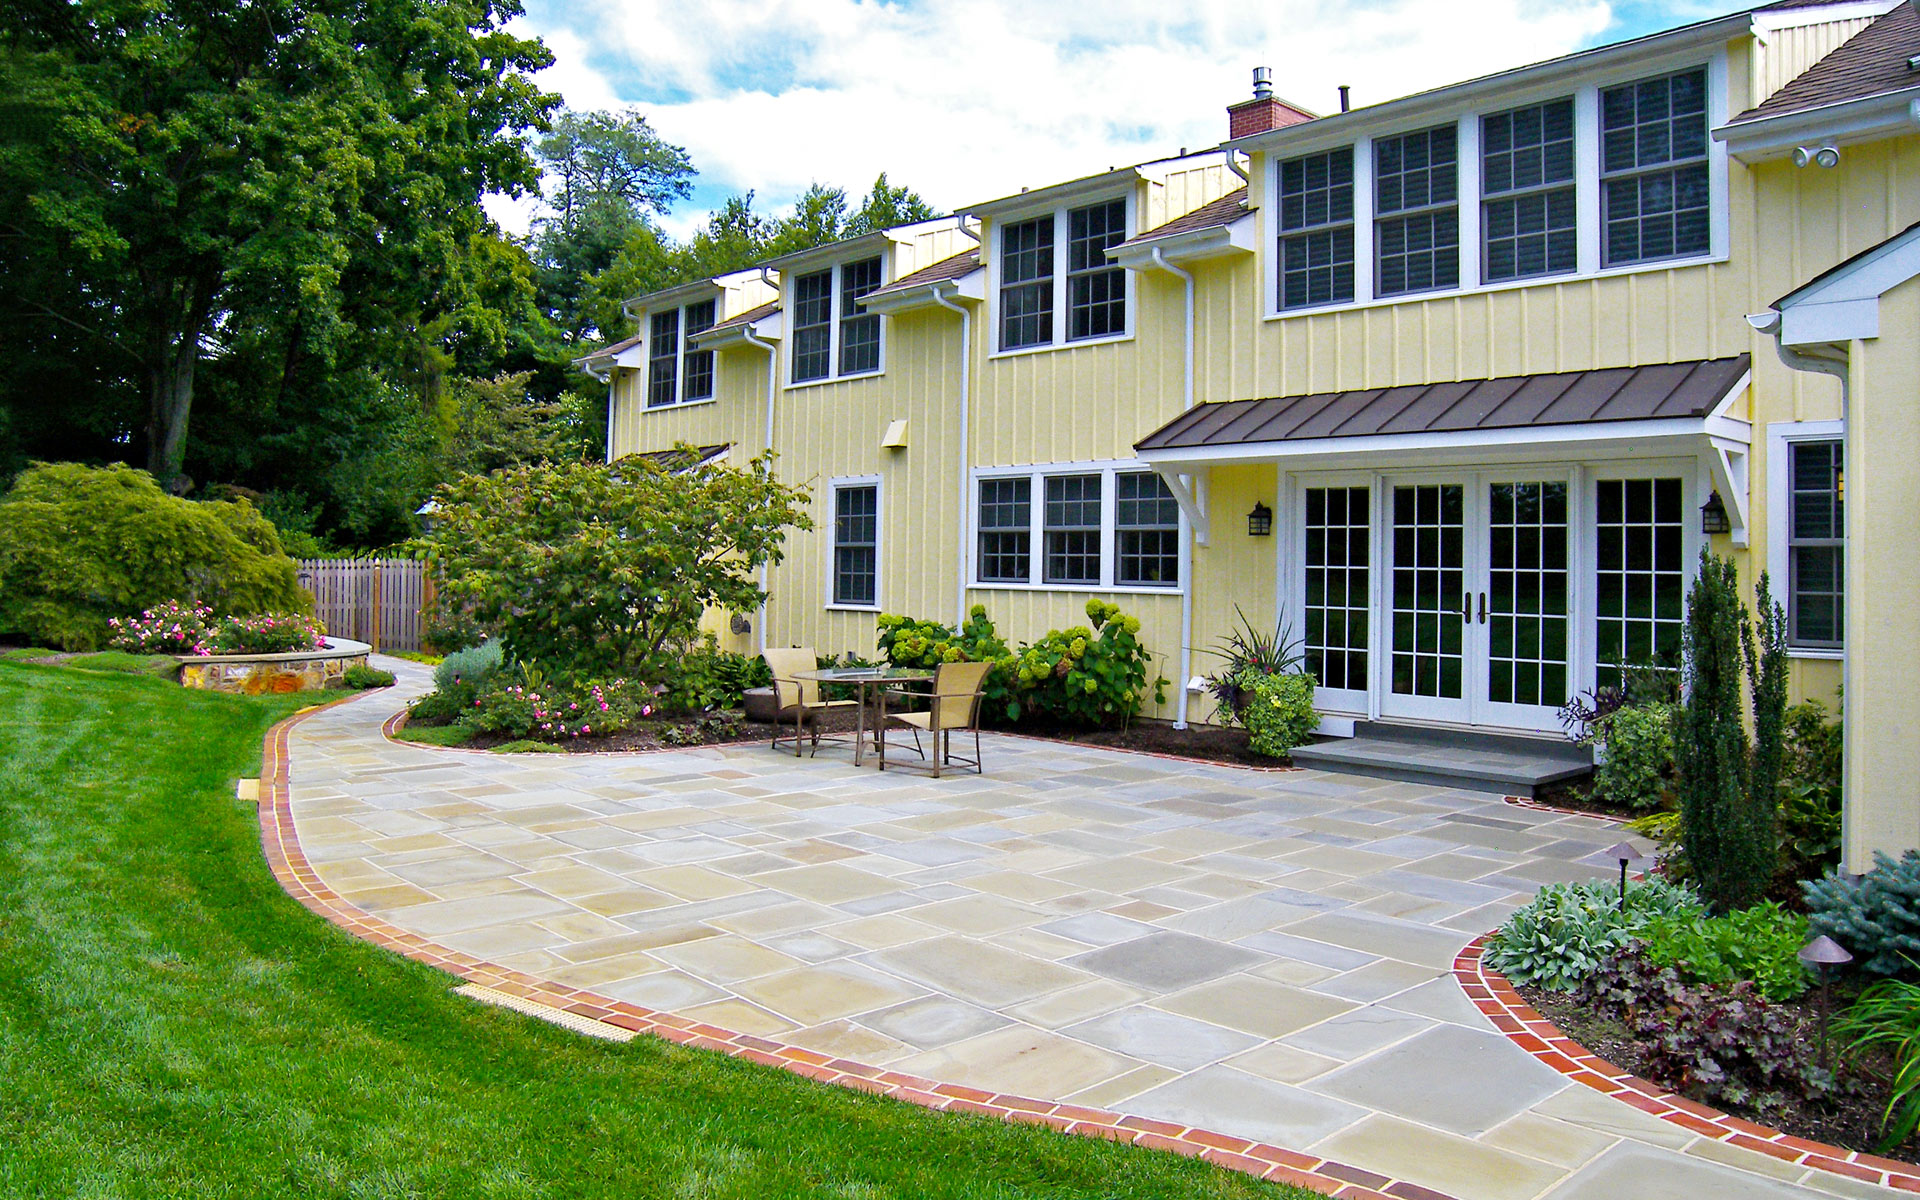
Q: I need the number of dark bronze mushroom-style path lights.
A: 2